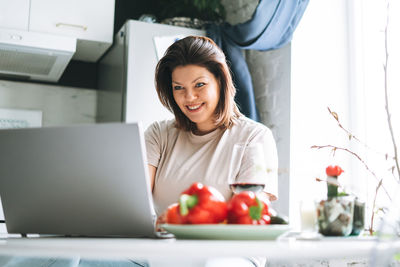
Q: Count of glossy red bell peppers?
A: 2